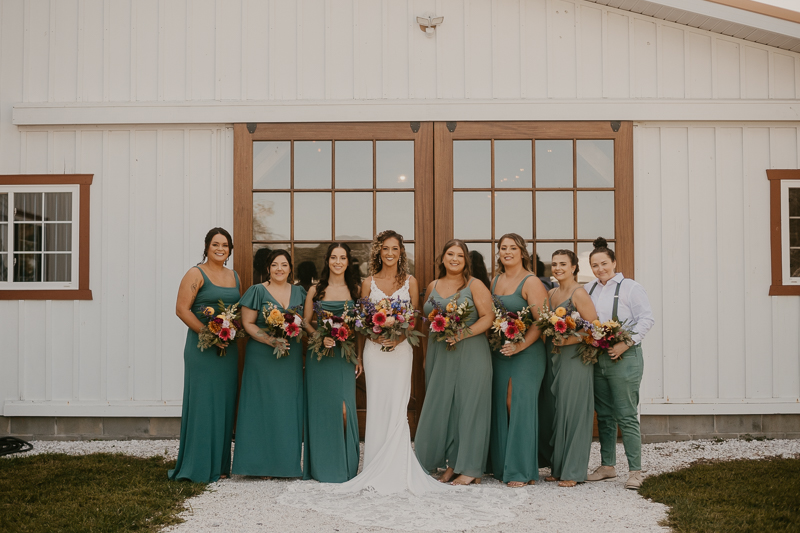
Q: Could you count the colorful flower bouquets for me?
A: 8